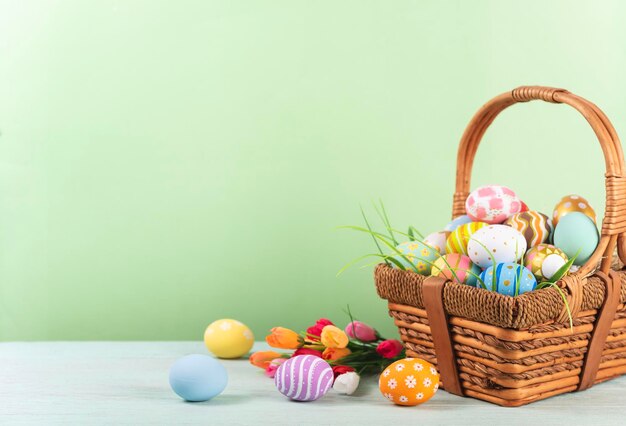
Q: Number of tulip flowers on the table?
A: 11